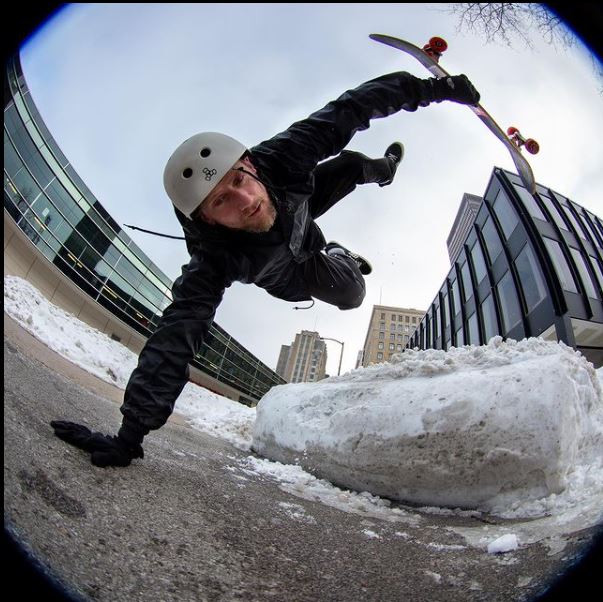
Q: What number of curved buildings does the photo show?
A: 1